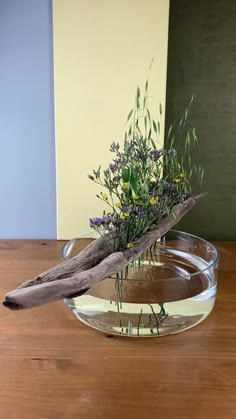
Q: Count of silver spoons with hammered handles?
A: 0